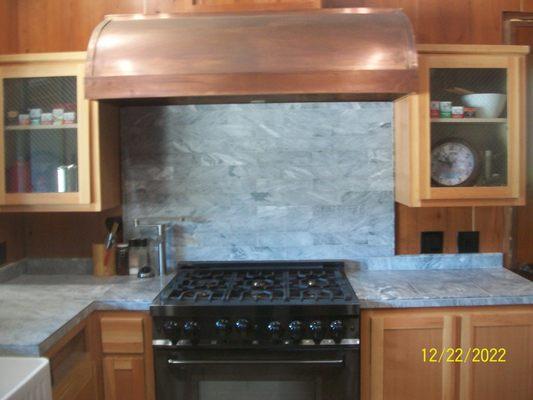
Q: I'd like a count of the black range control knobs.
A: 8